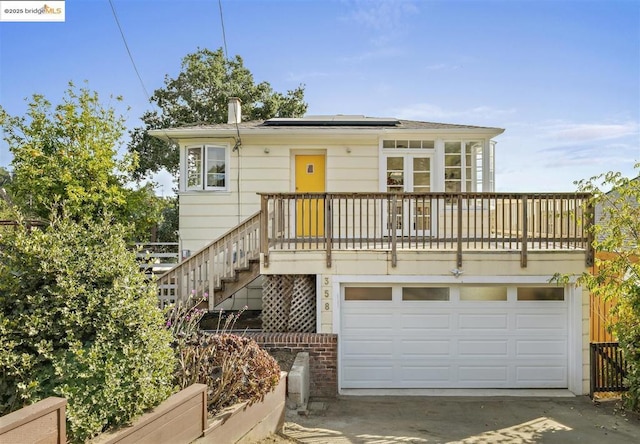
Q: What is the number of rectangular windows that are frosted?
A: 4